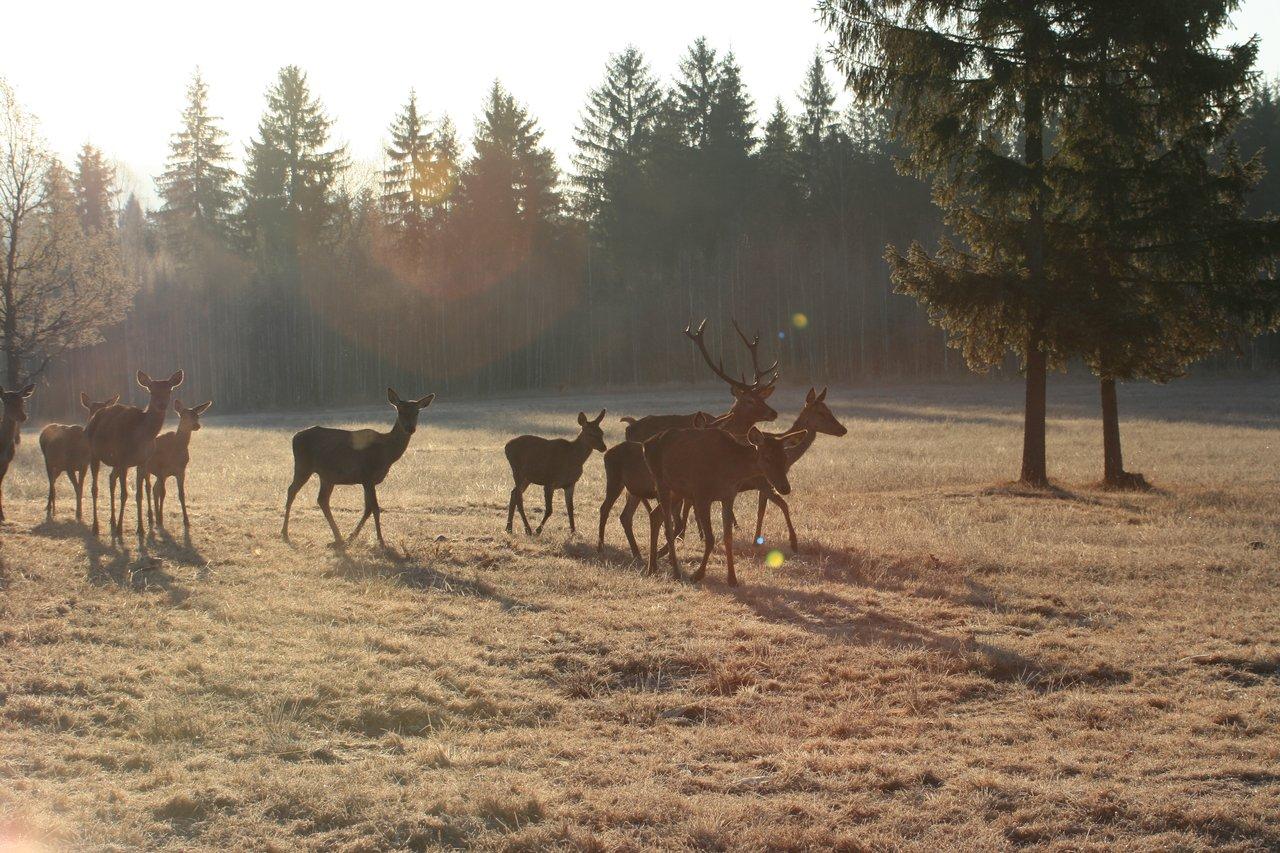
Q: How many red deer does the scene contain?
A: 10